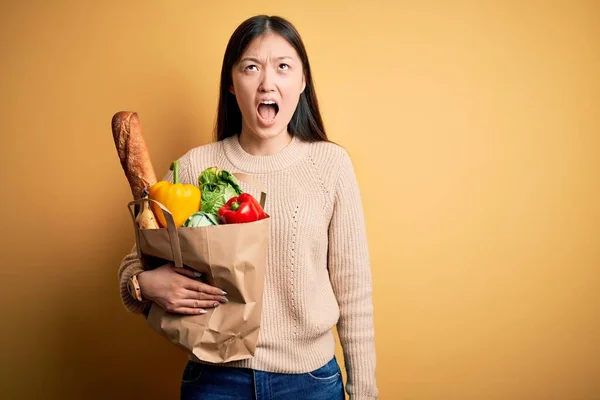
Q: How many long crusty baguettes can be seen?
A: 1